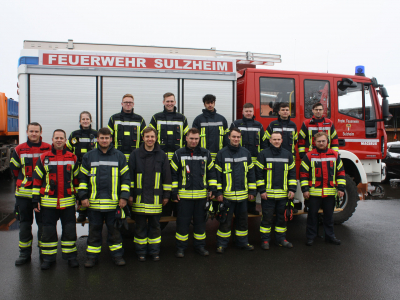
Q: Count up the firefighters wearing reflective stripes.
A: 15